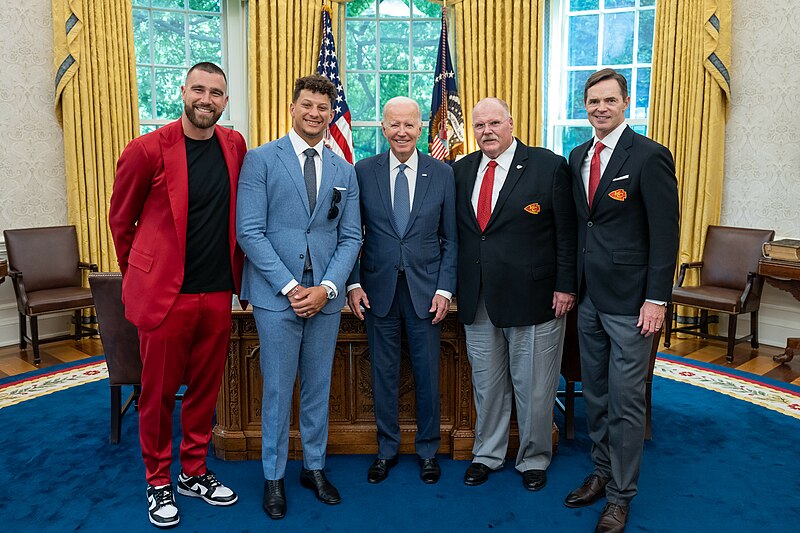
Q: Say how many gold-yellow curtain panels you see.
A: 4